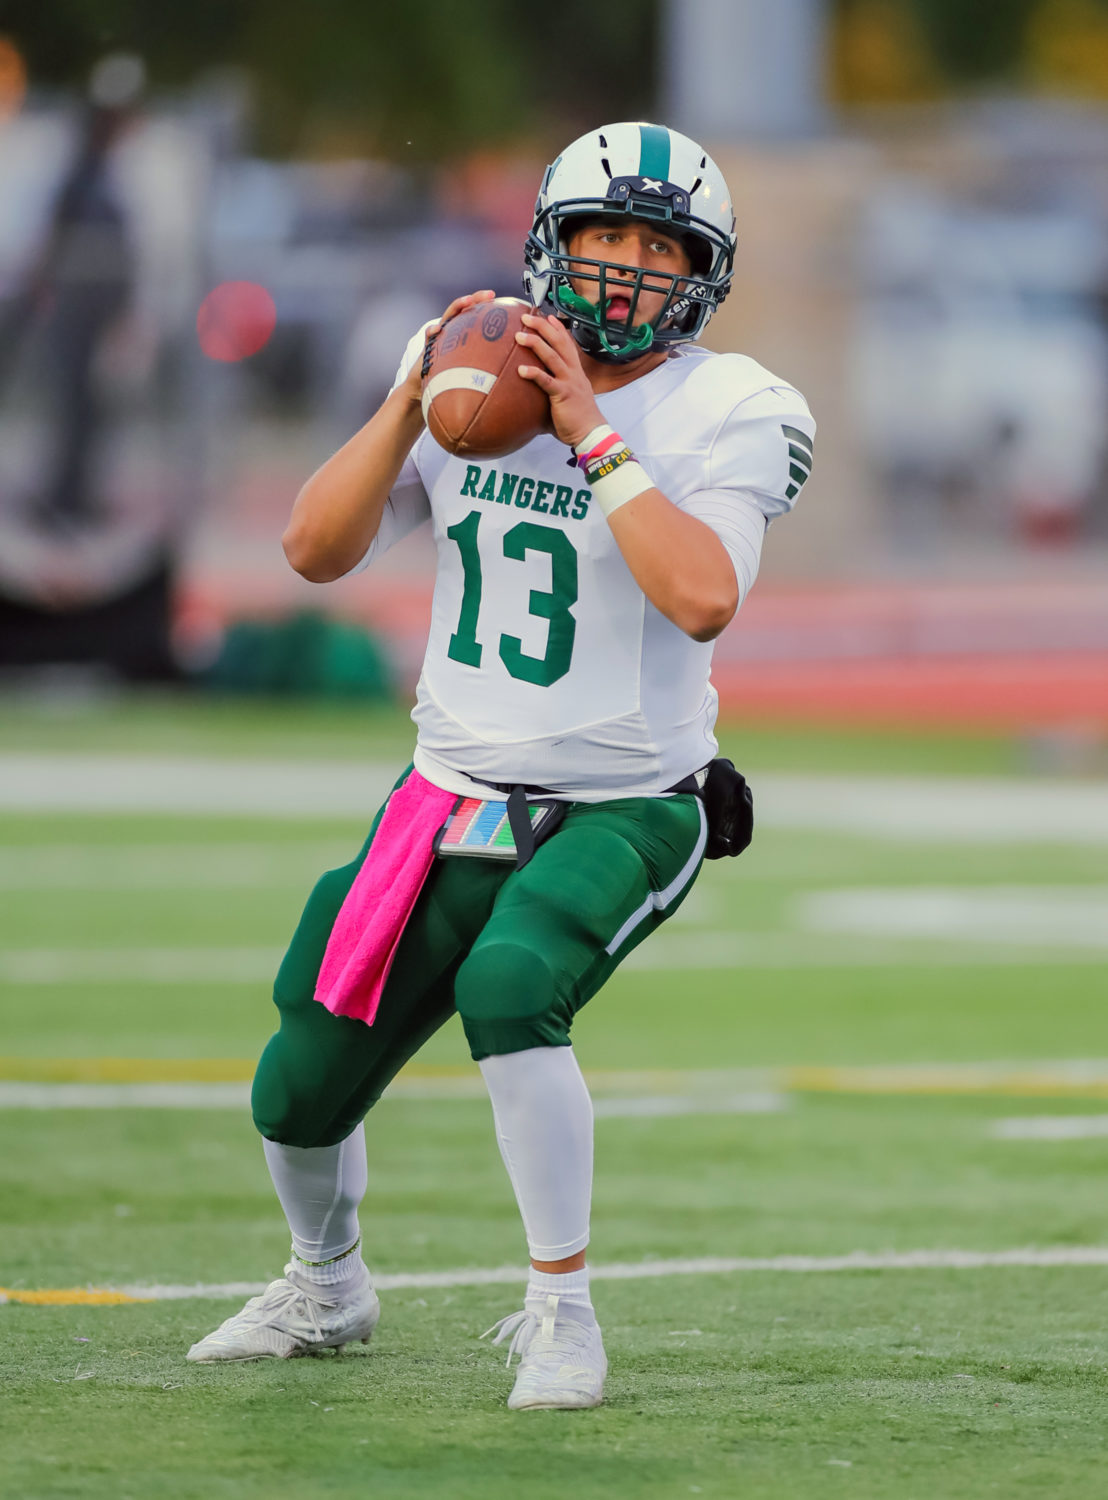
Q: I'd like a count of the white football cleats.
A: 2